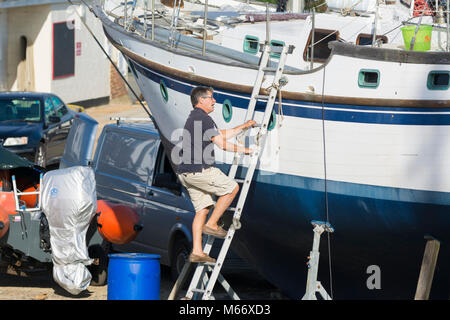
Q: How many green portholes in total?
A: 7